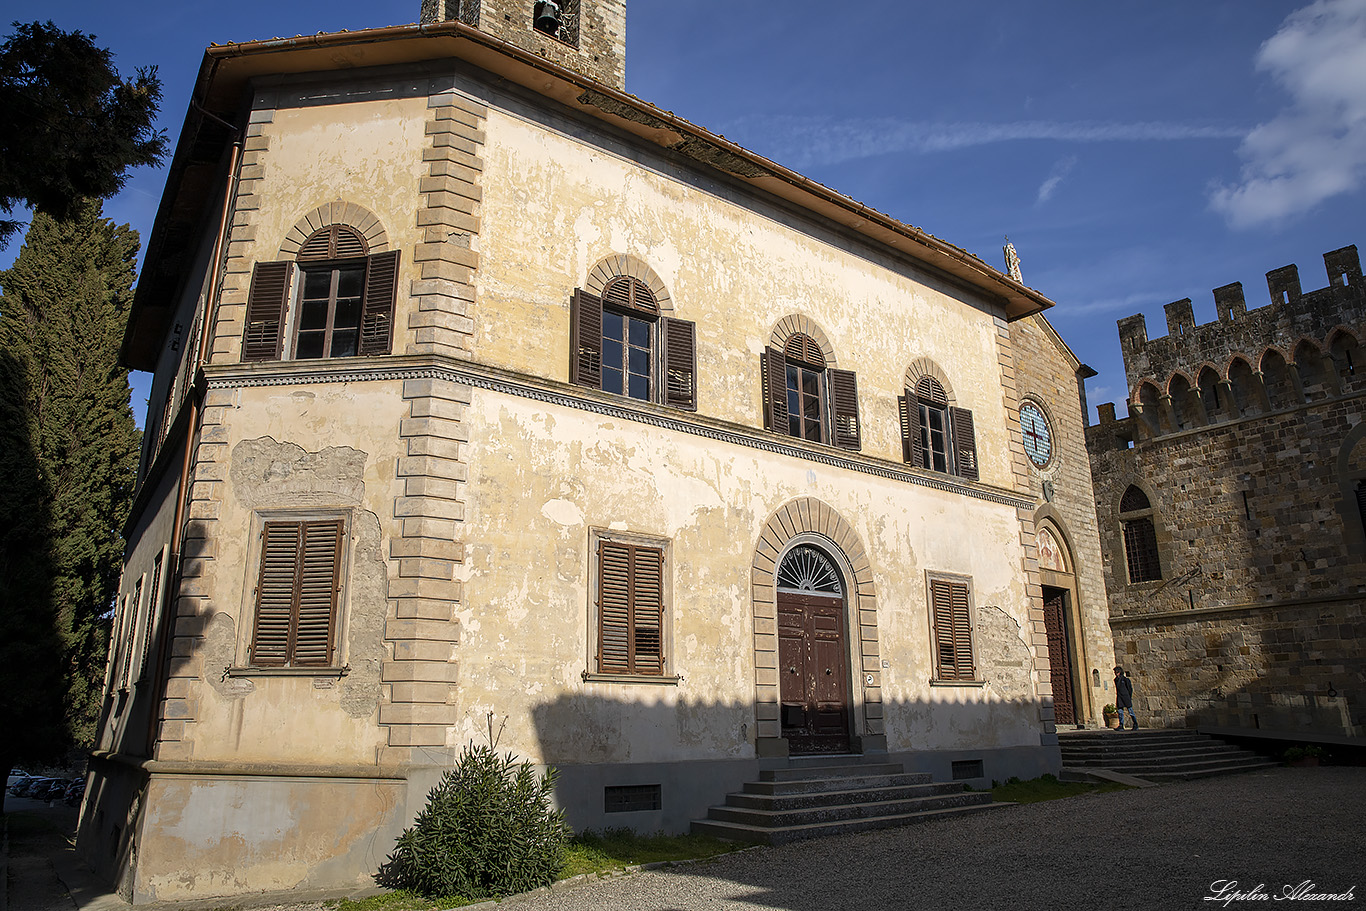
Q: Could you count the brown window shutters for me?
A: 14